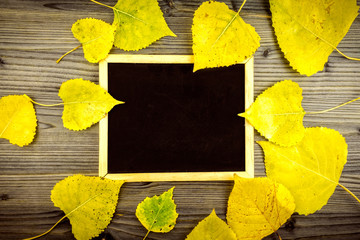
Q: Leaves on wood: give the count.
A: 12